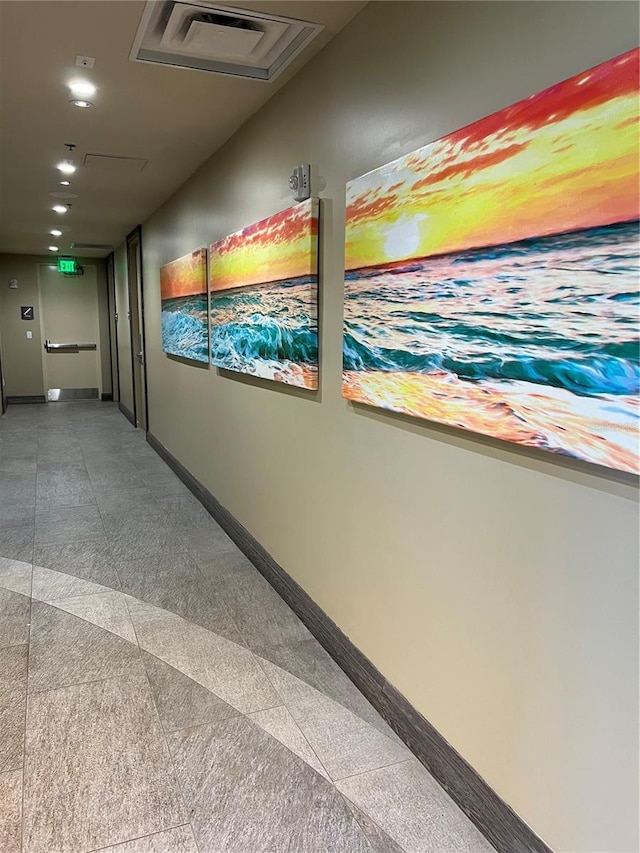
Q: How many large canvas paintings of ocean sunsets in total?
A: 3